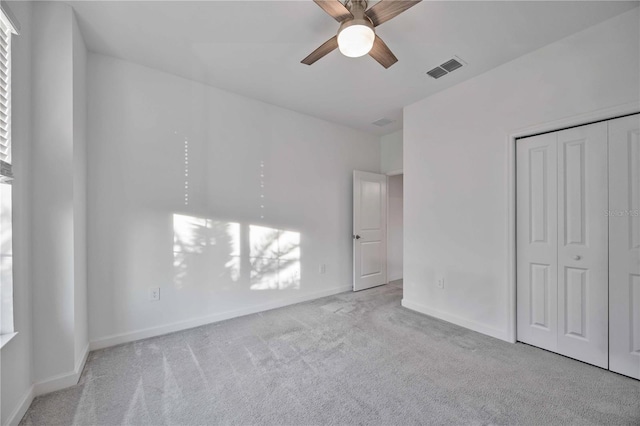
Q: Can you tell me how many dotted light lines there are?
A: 2